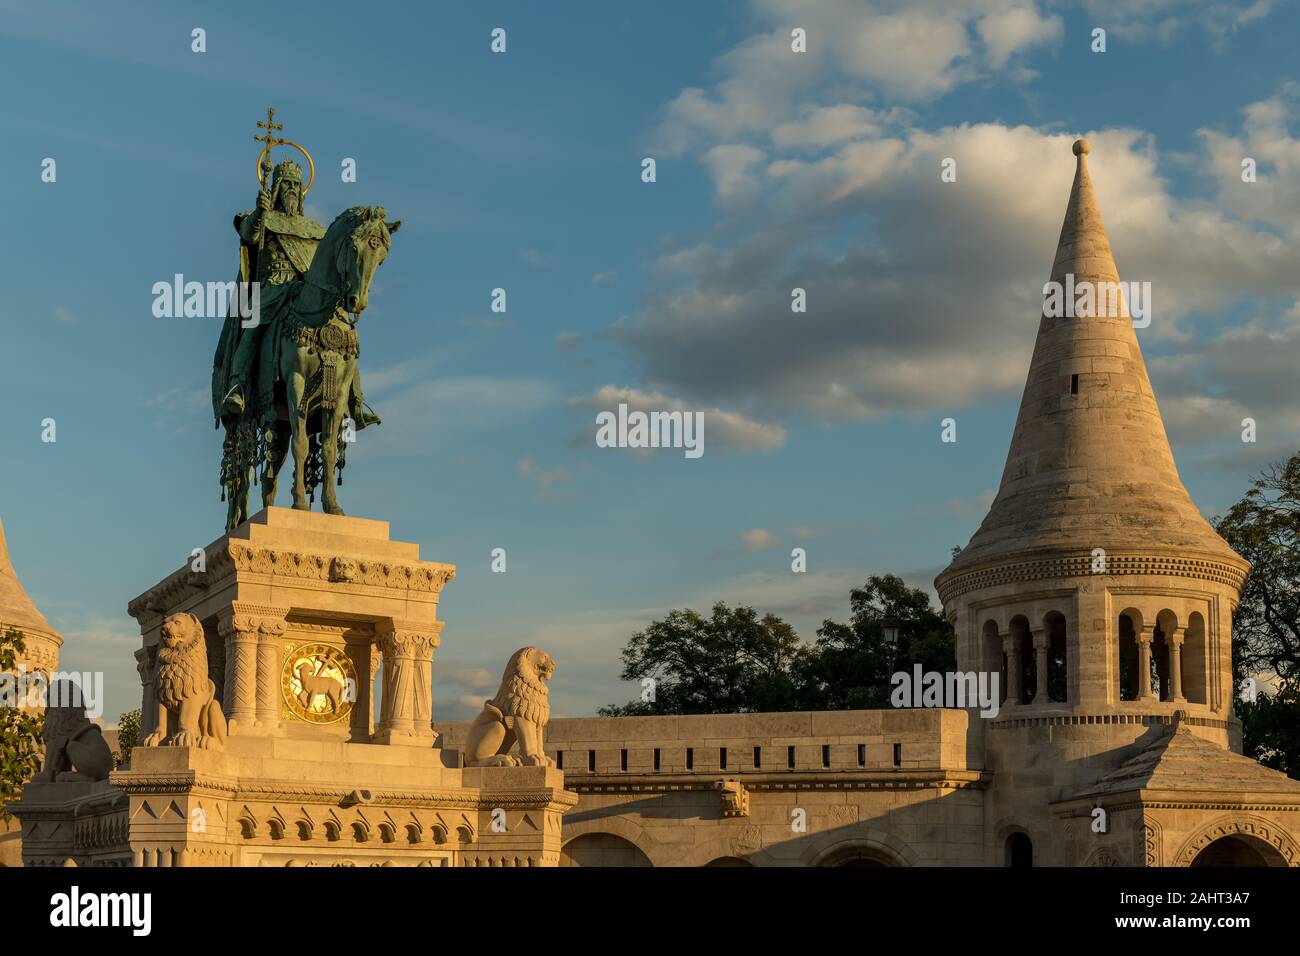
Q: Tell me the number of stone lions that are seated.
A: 3